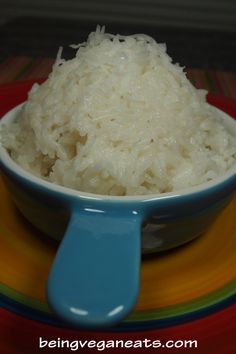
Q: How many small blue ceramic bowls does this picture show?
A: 1